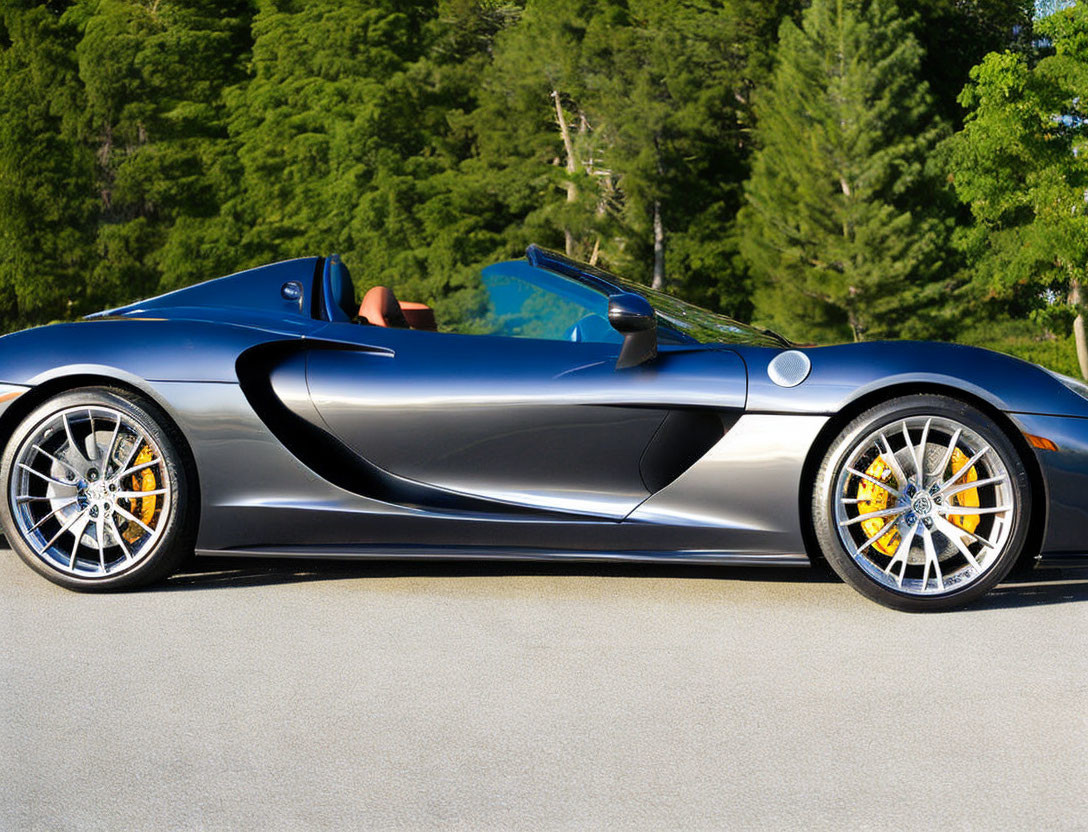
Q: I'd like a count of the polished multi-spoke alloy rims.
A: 2